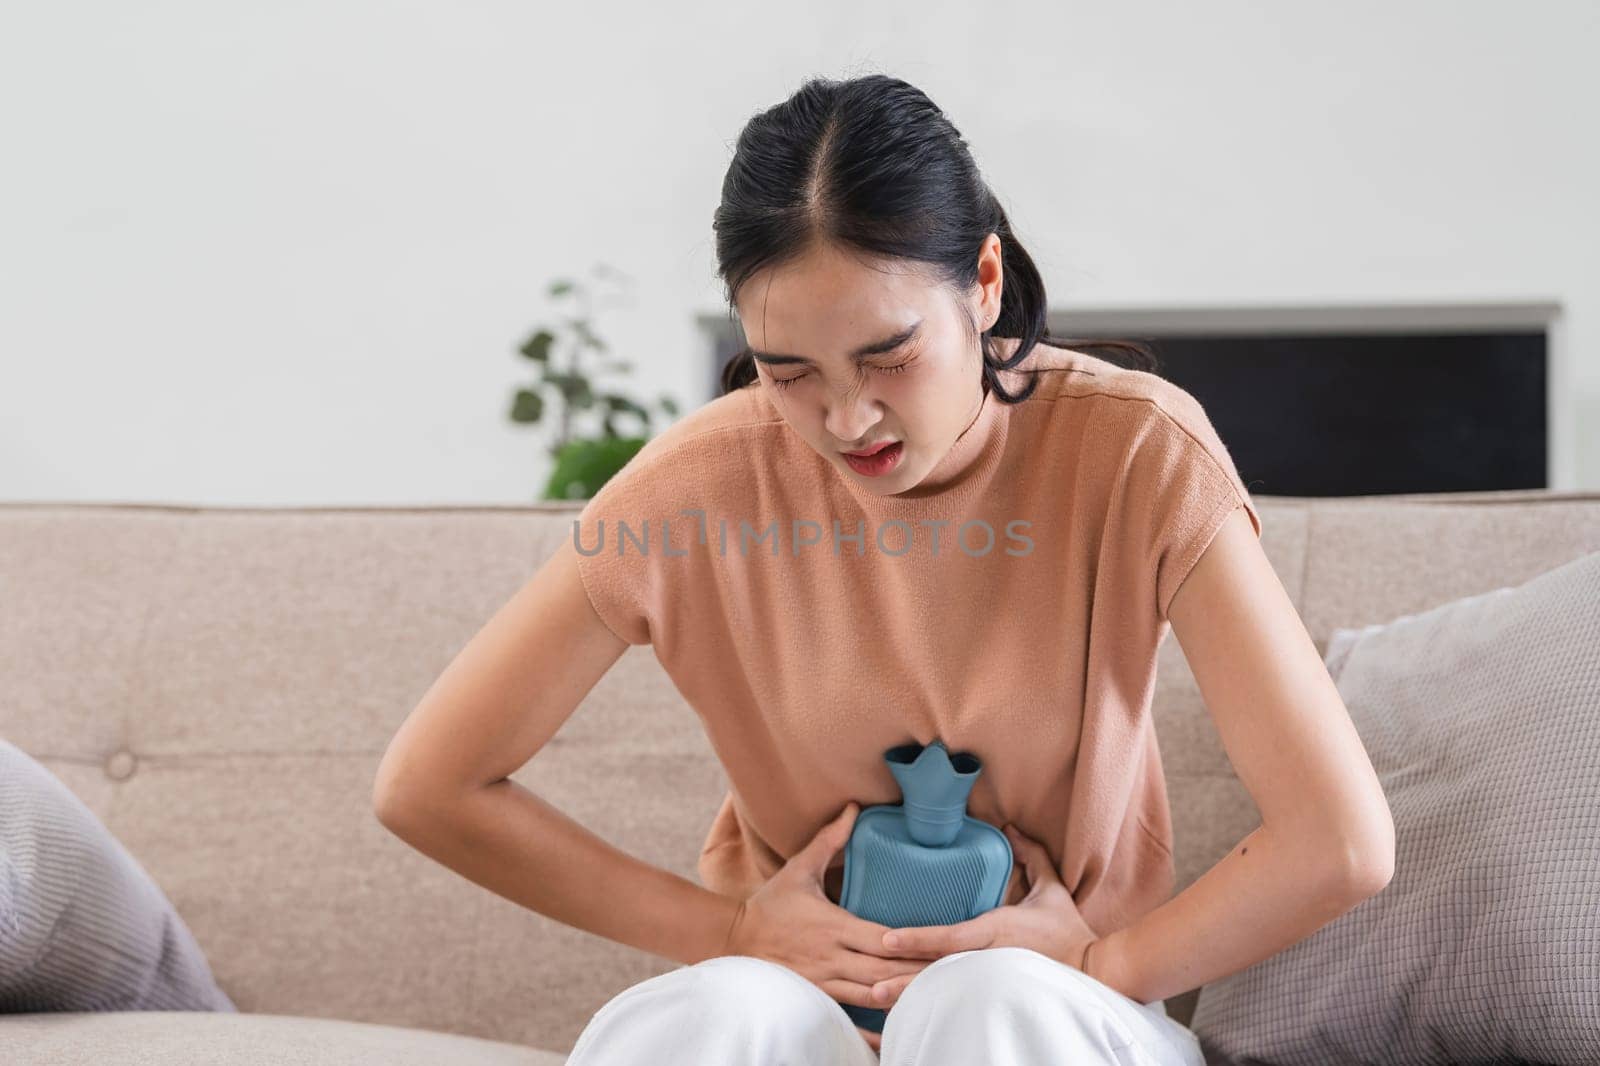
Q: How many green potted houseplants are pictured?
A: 1